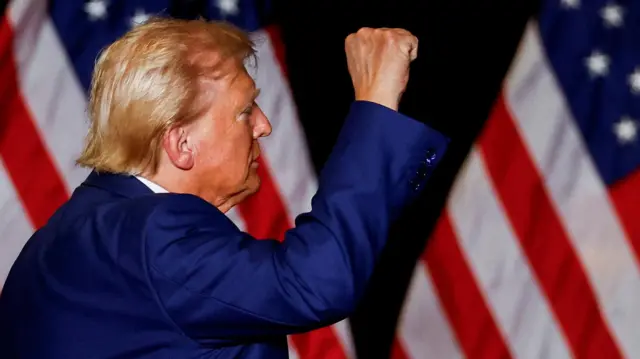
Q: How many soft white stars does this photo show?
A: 8